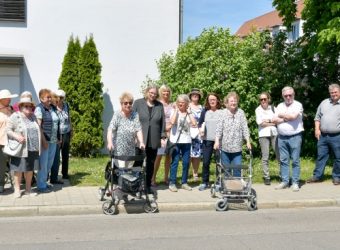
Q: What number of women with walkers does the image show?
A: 2